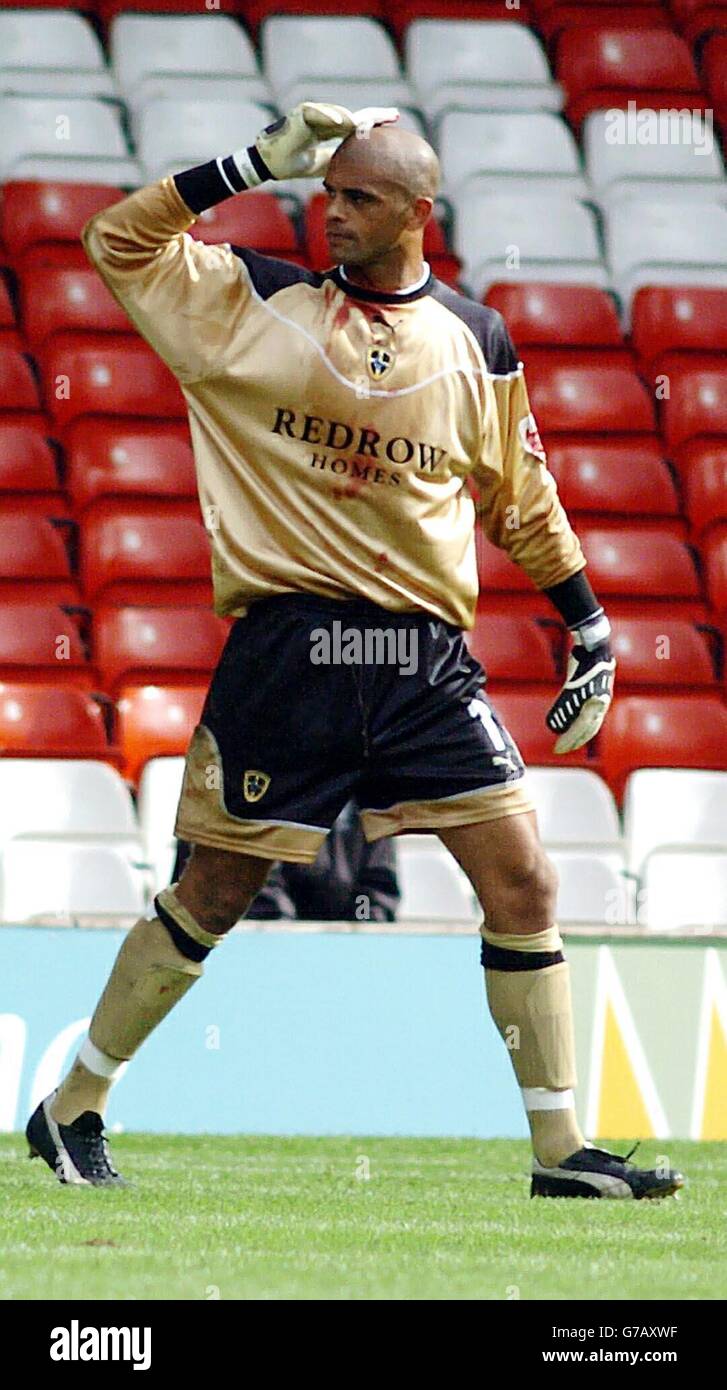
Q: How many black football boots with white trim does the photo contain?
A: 2